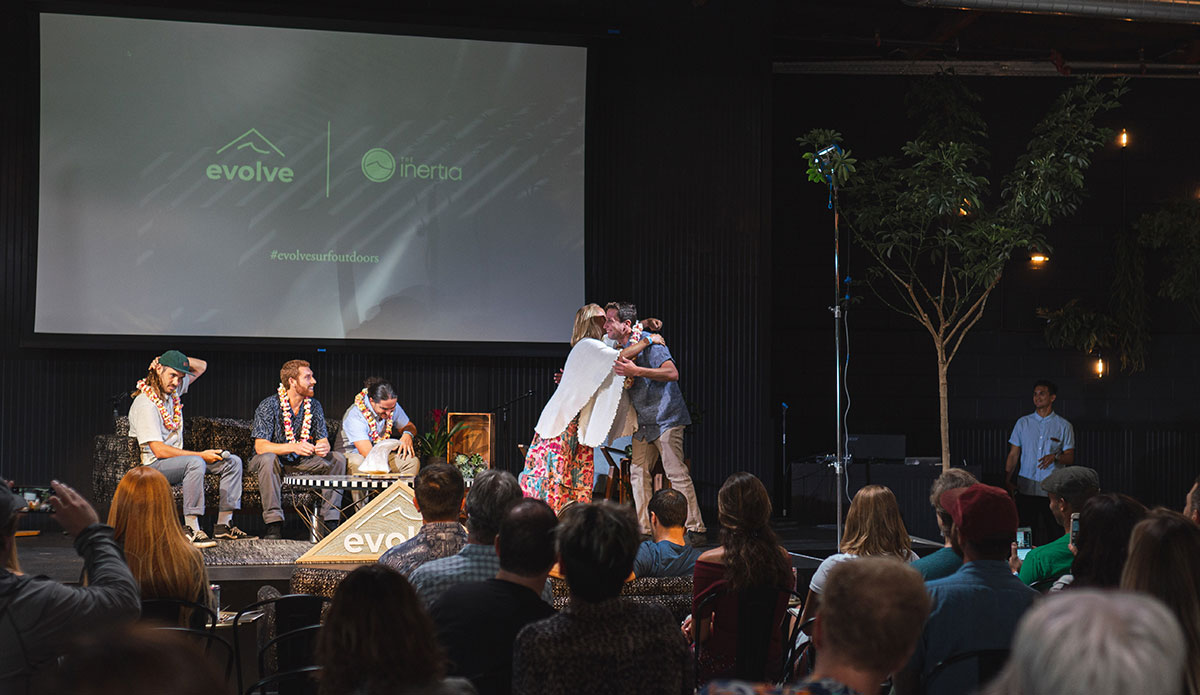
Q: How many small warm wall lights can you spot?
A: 4